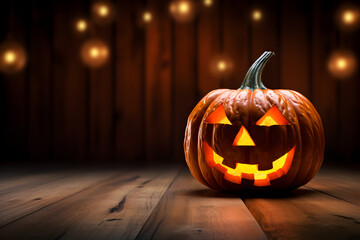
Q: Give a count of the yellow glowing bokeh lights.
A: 11